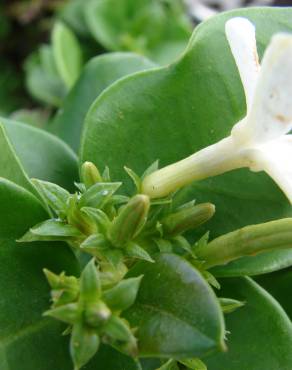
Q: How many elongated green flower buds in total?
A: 4